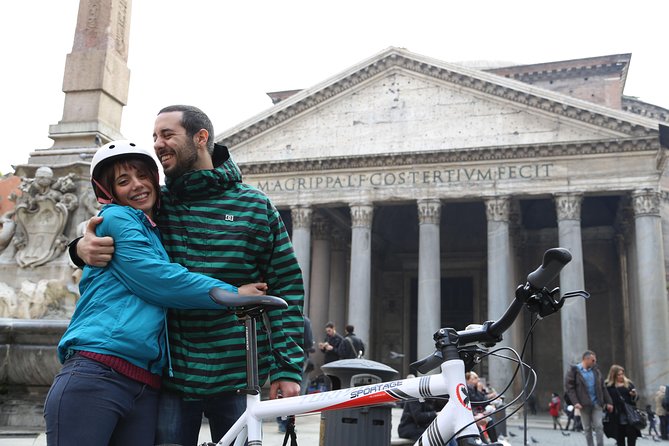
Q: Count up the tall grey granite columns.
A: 6